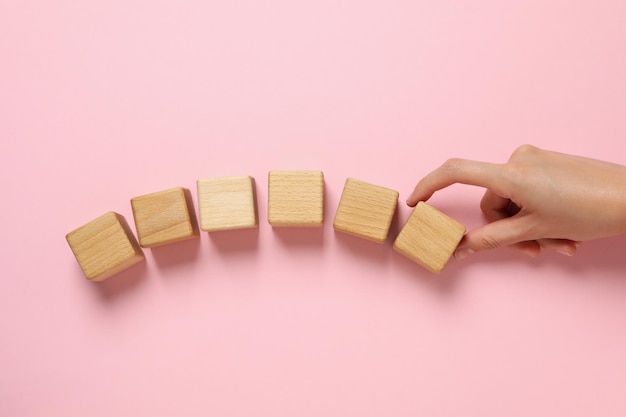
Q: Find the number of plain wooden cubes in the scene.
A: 6